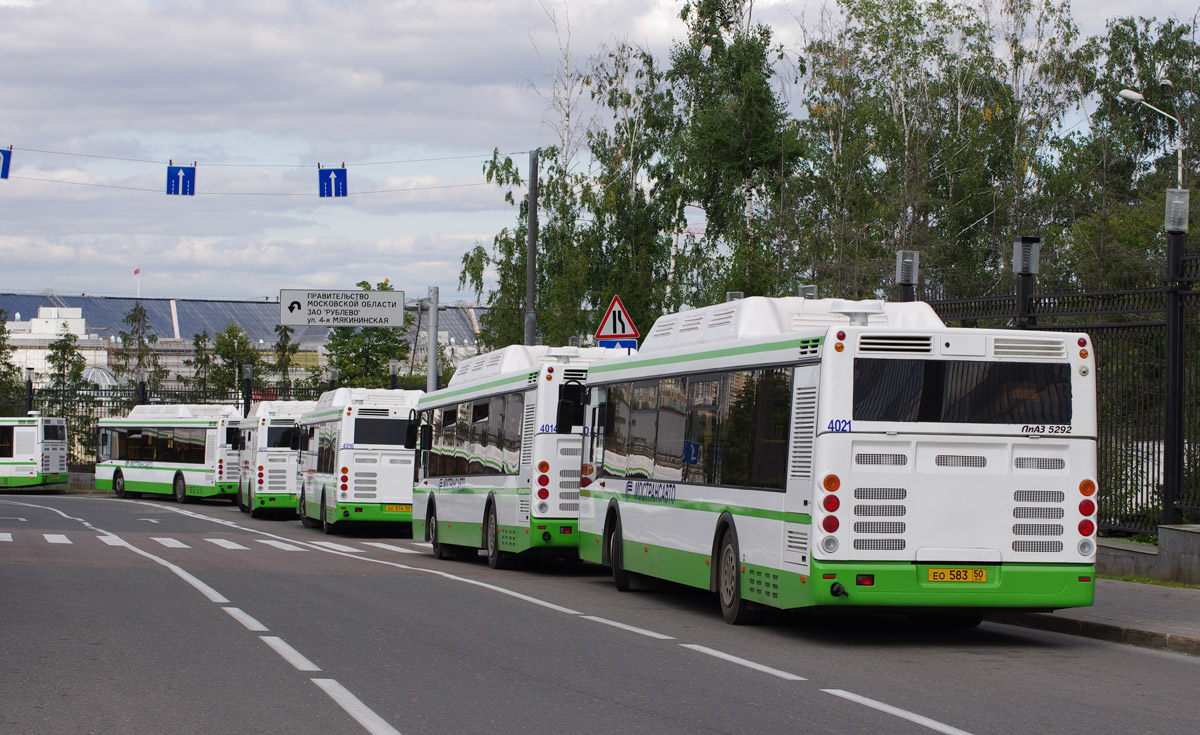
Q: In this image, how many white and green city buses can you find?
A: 6